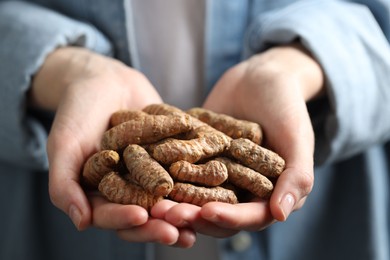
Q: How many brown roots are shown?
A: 12